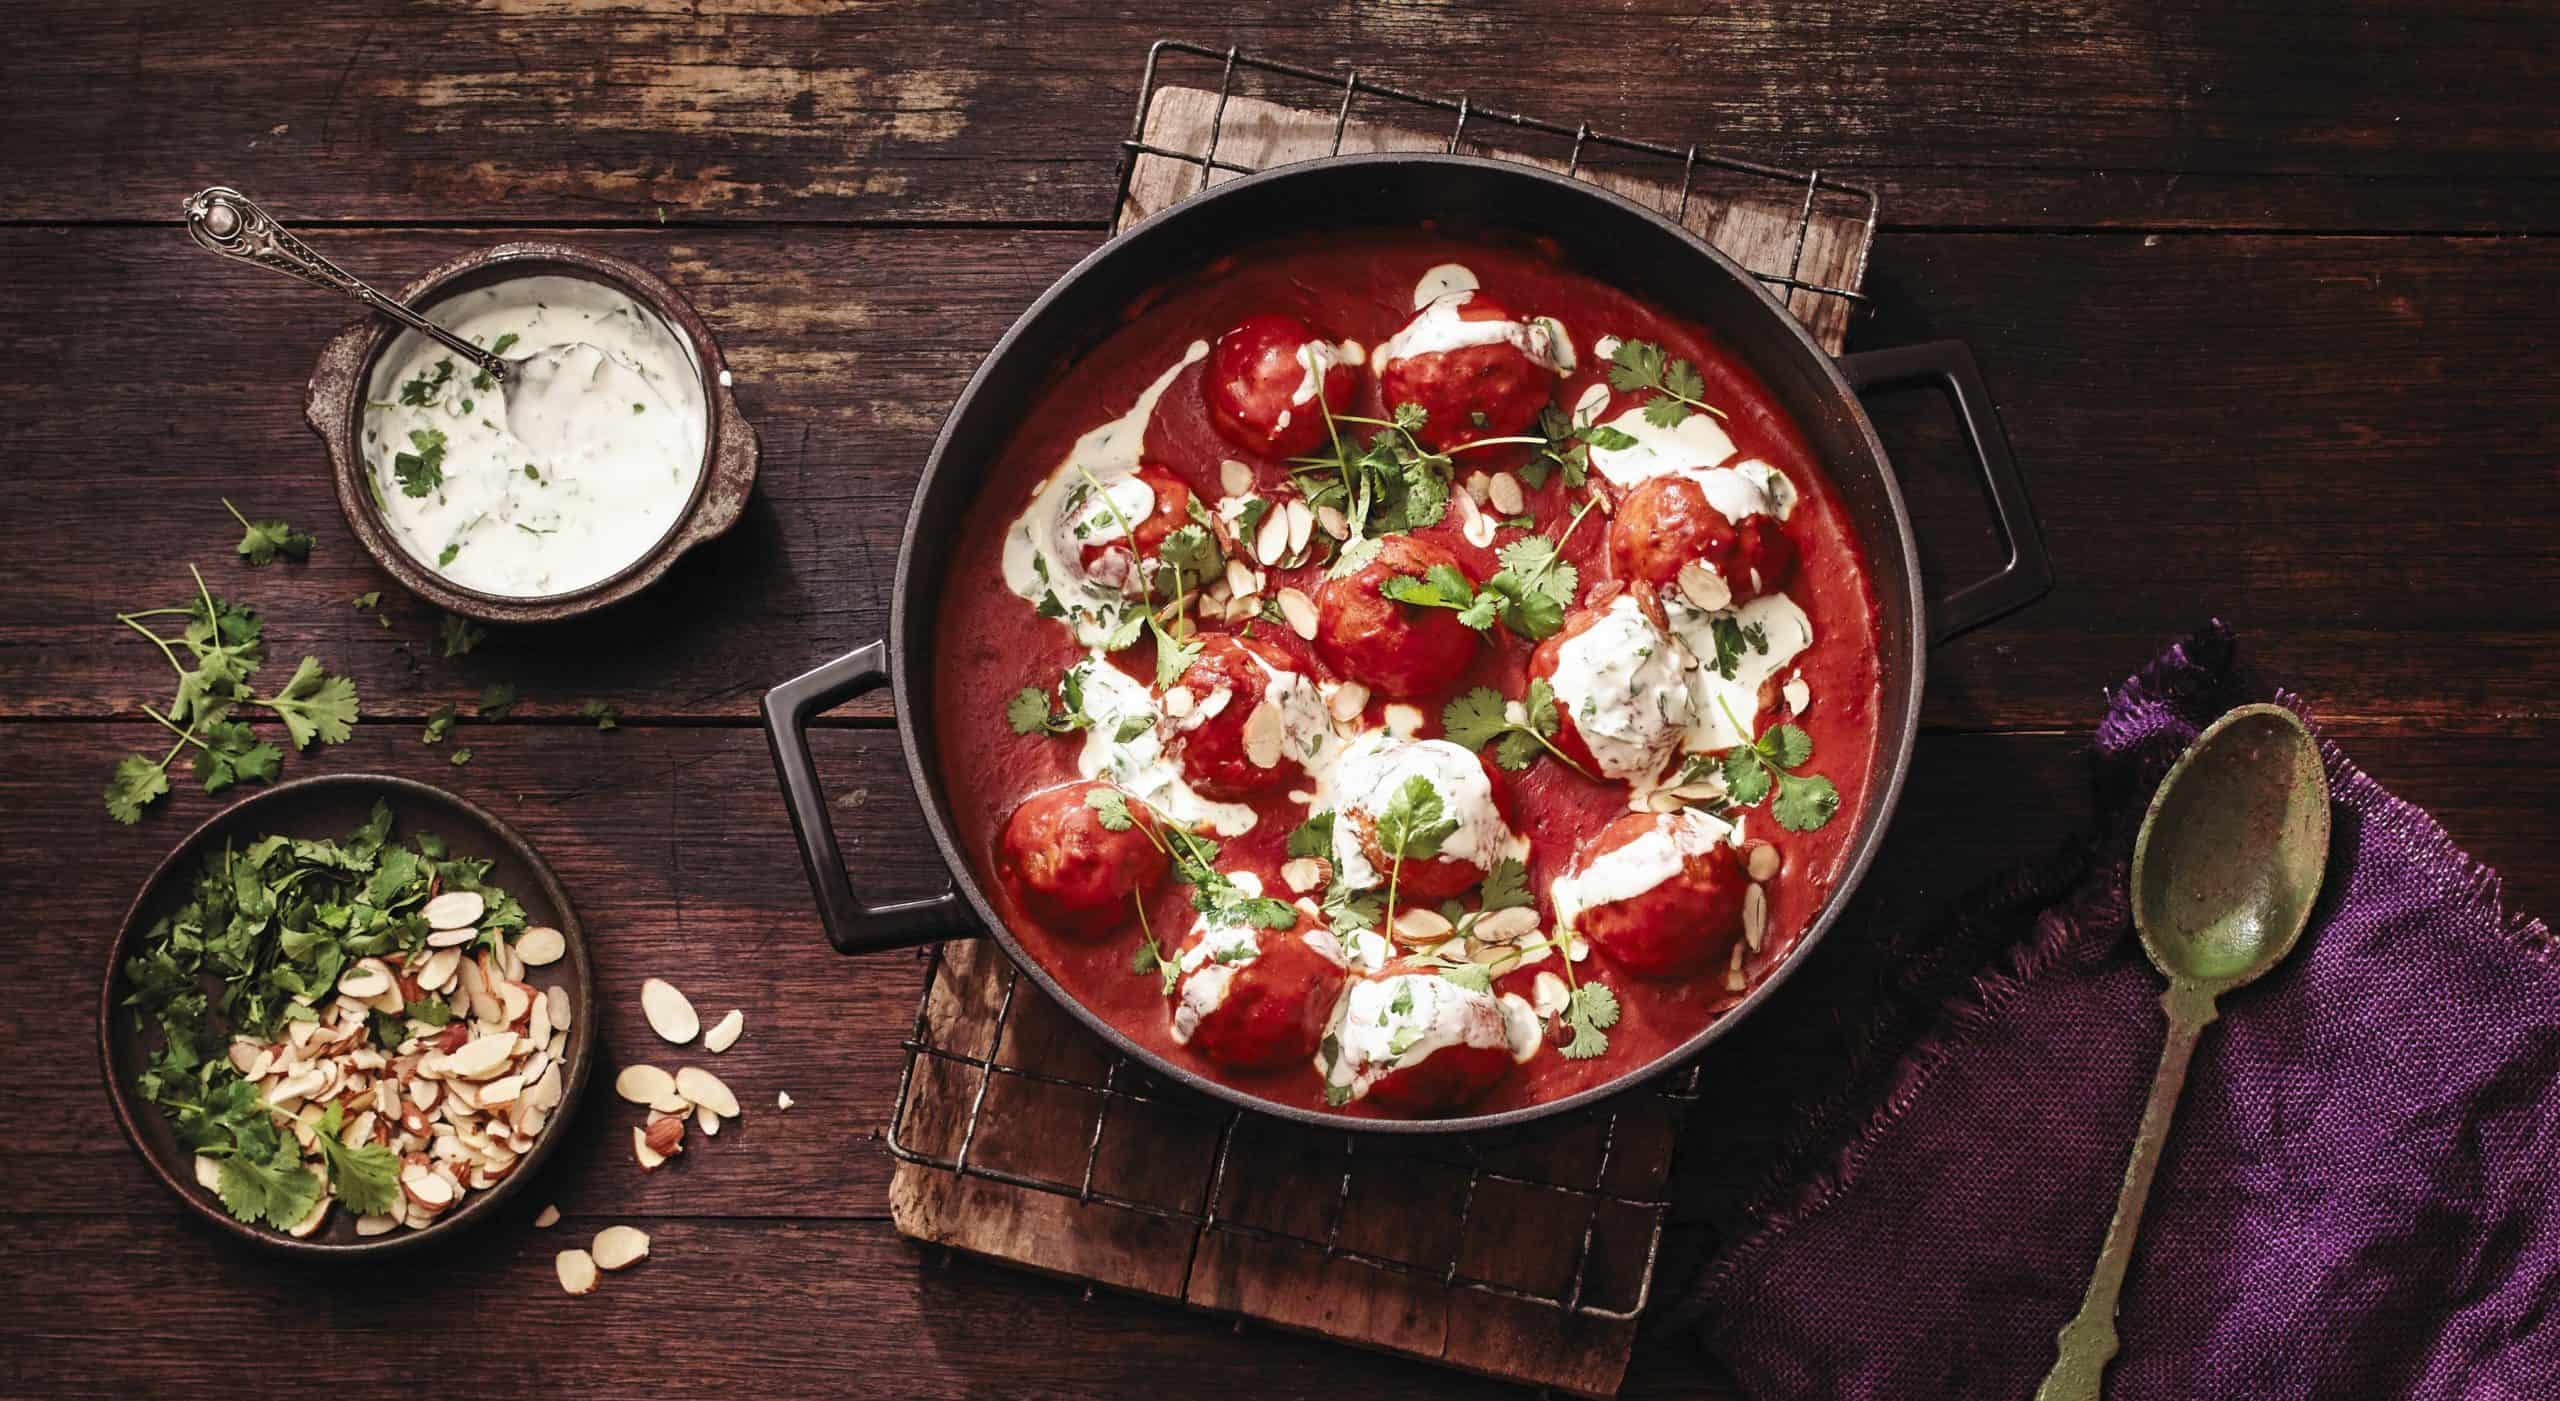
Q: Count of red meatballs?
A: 12